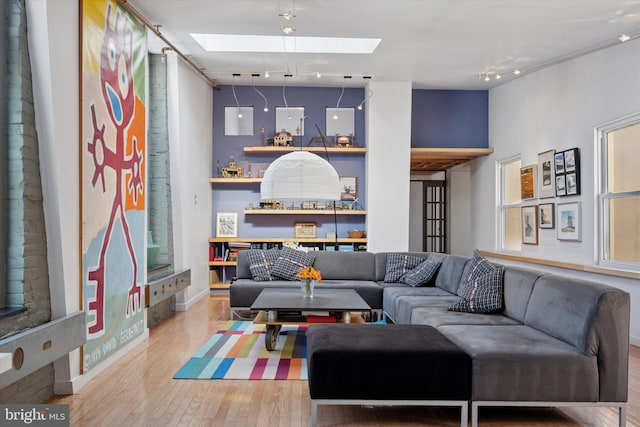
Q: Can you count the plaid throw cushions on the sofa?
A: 6